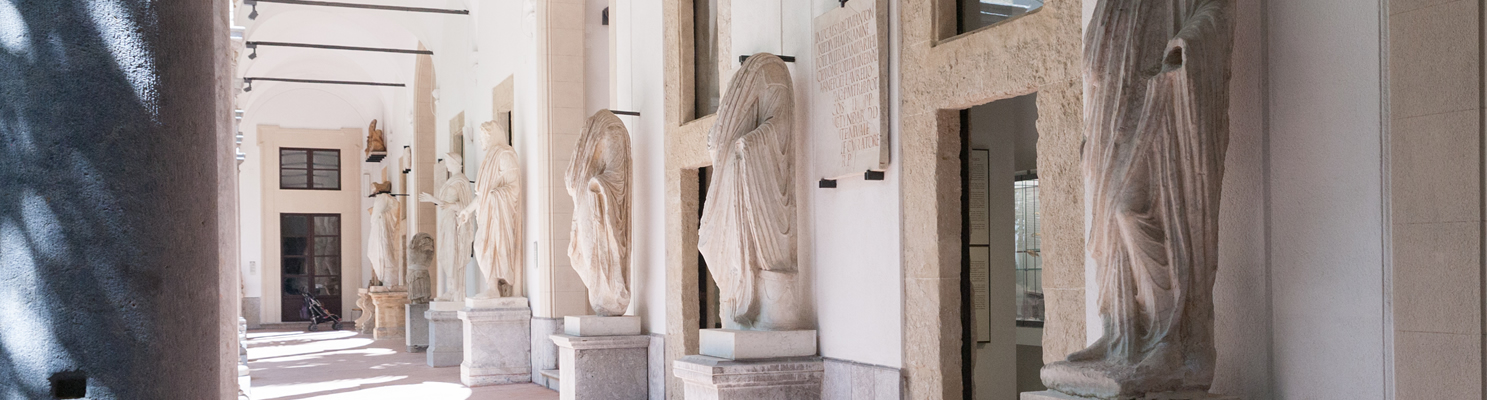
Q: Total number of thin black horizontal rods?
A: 3